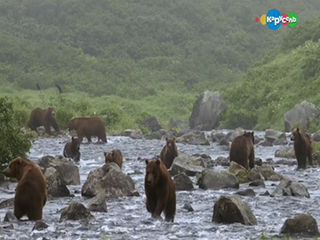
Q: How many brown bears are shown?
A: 9